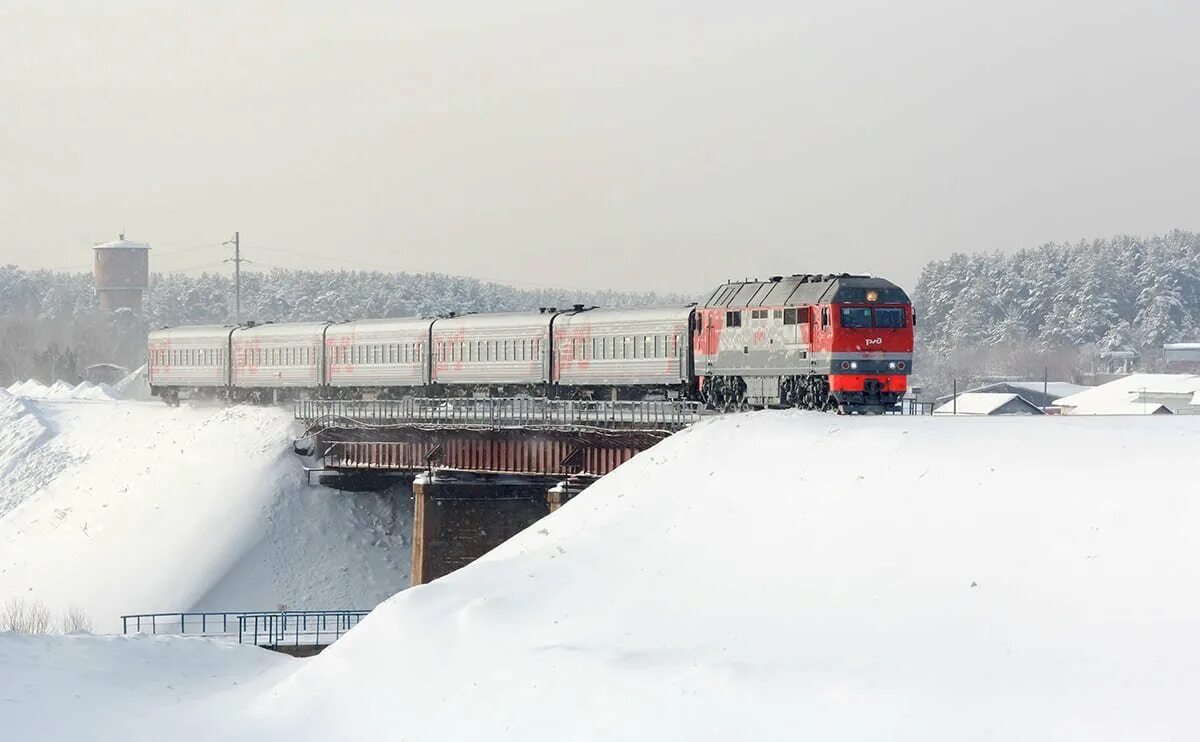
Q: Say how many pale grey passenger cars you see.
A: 5